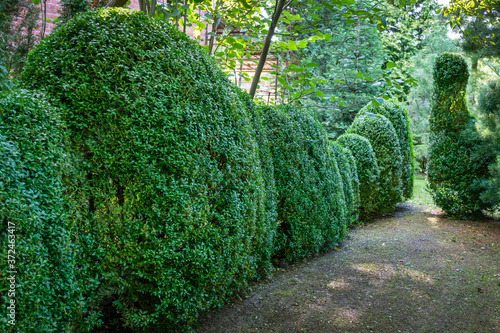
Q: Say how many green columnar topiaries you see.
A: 1